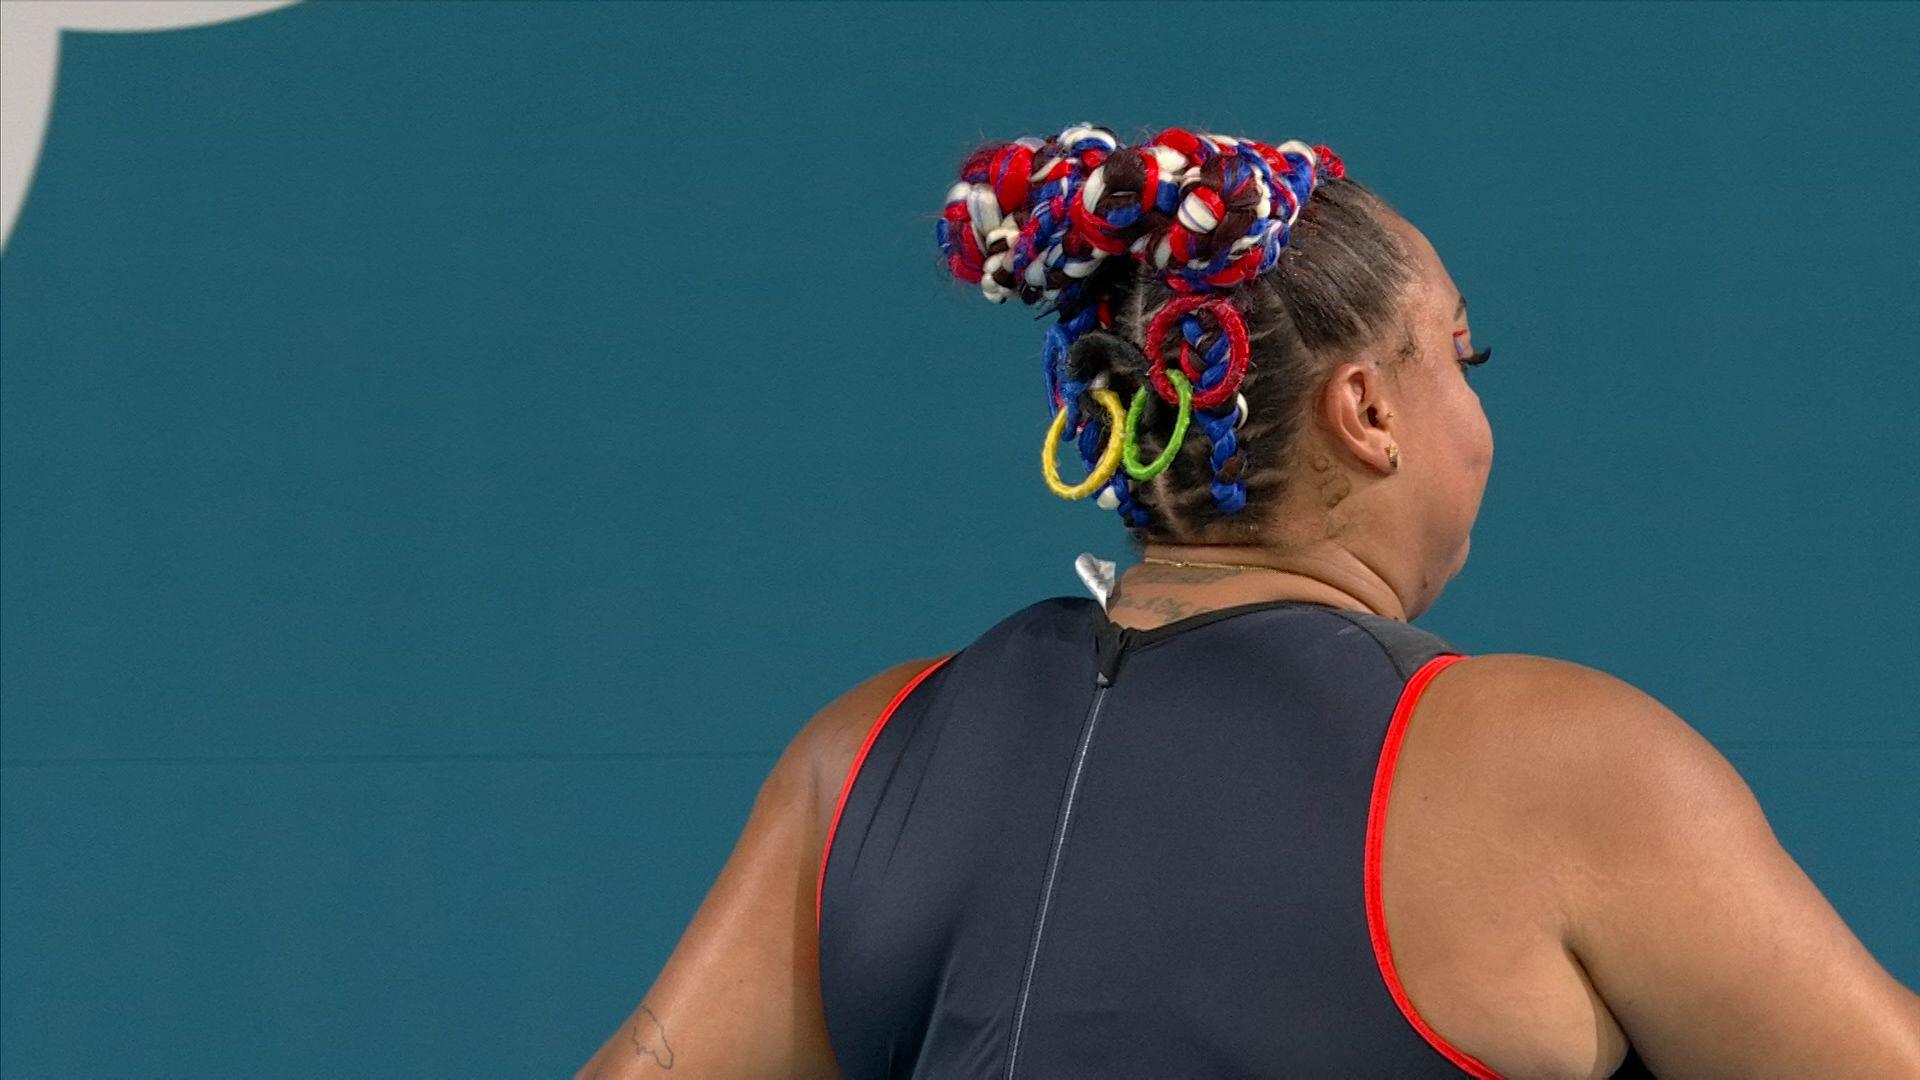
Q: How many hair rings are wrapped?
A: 5